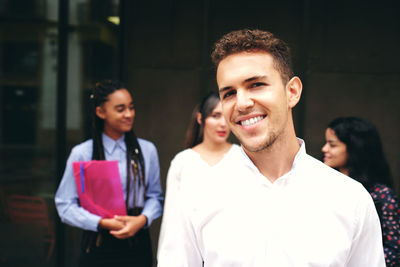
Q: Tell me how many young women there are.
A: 3